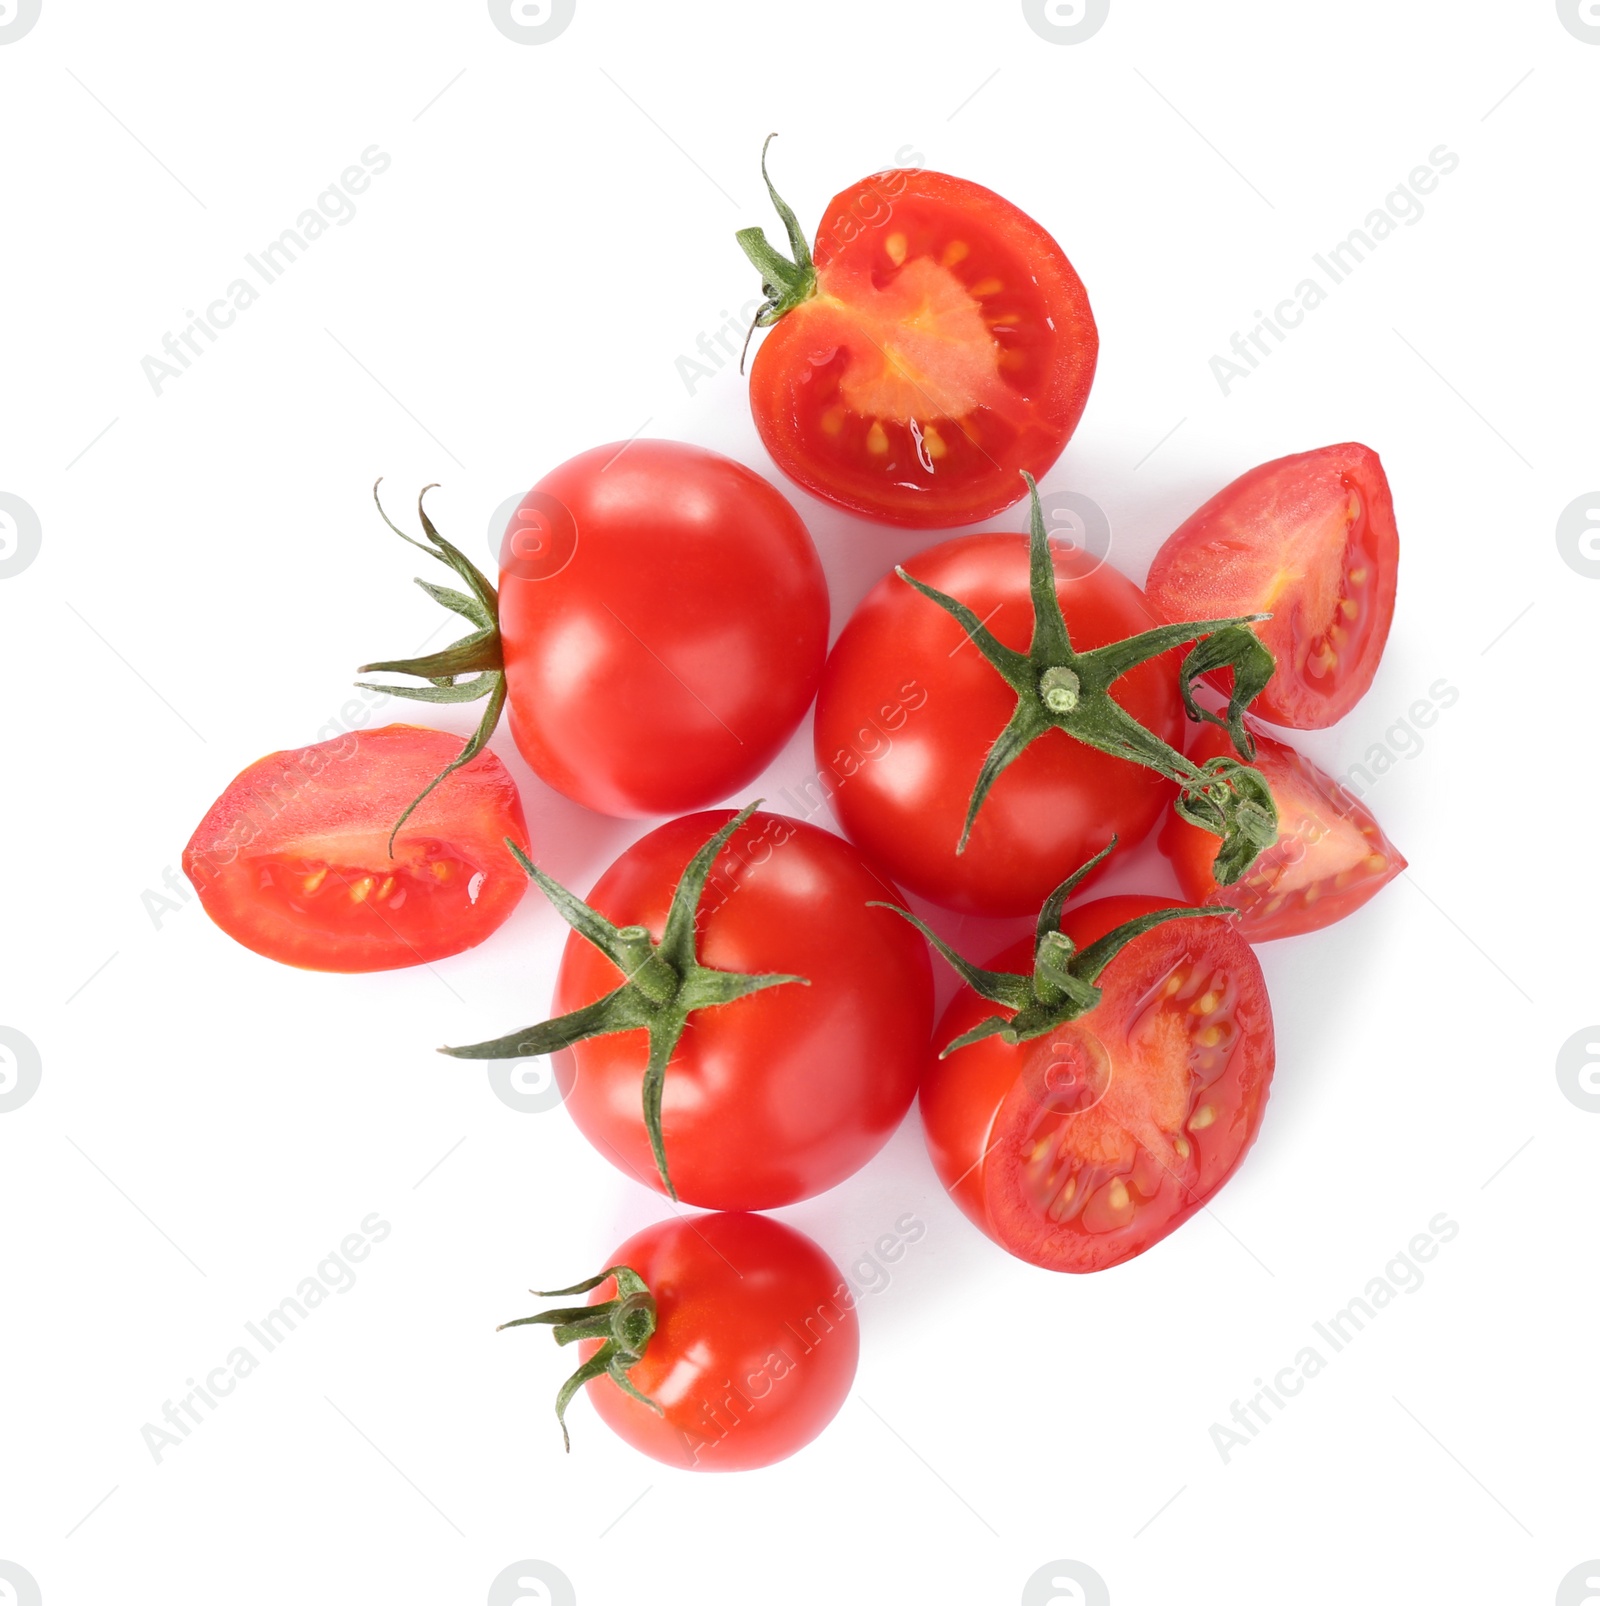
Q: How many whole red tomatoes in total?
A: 4